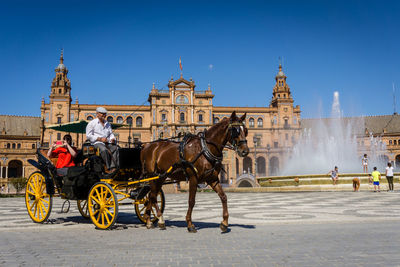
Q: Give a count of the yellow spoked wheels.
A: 4